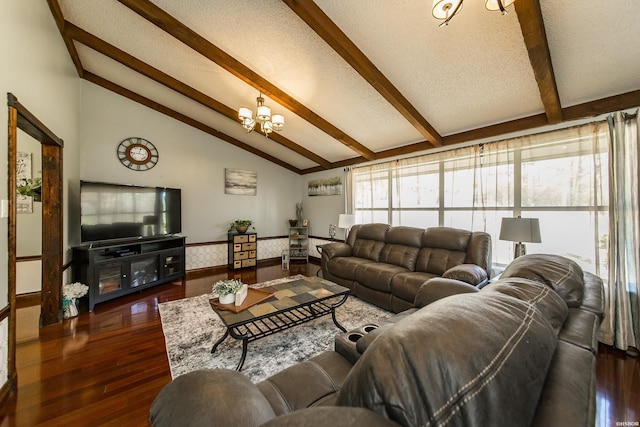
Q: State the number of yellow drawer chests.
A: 1